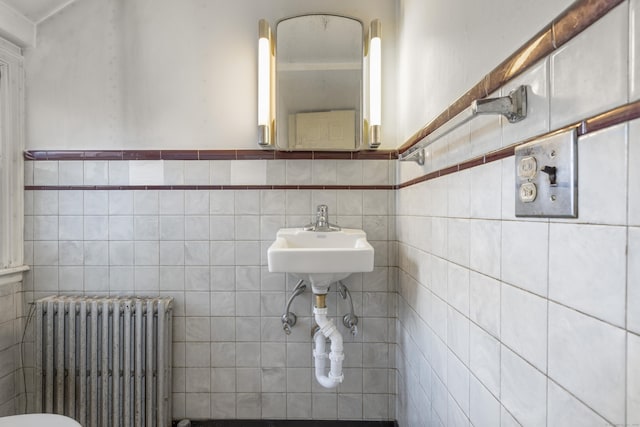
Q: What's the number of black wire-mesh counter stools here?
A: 0